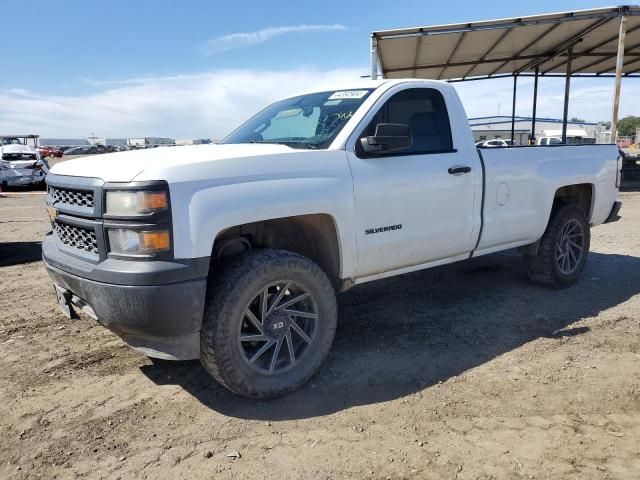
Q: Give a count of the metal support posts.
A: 5